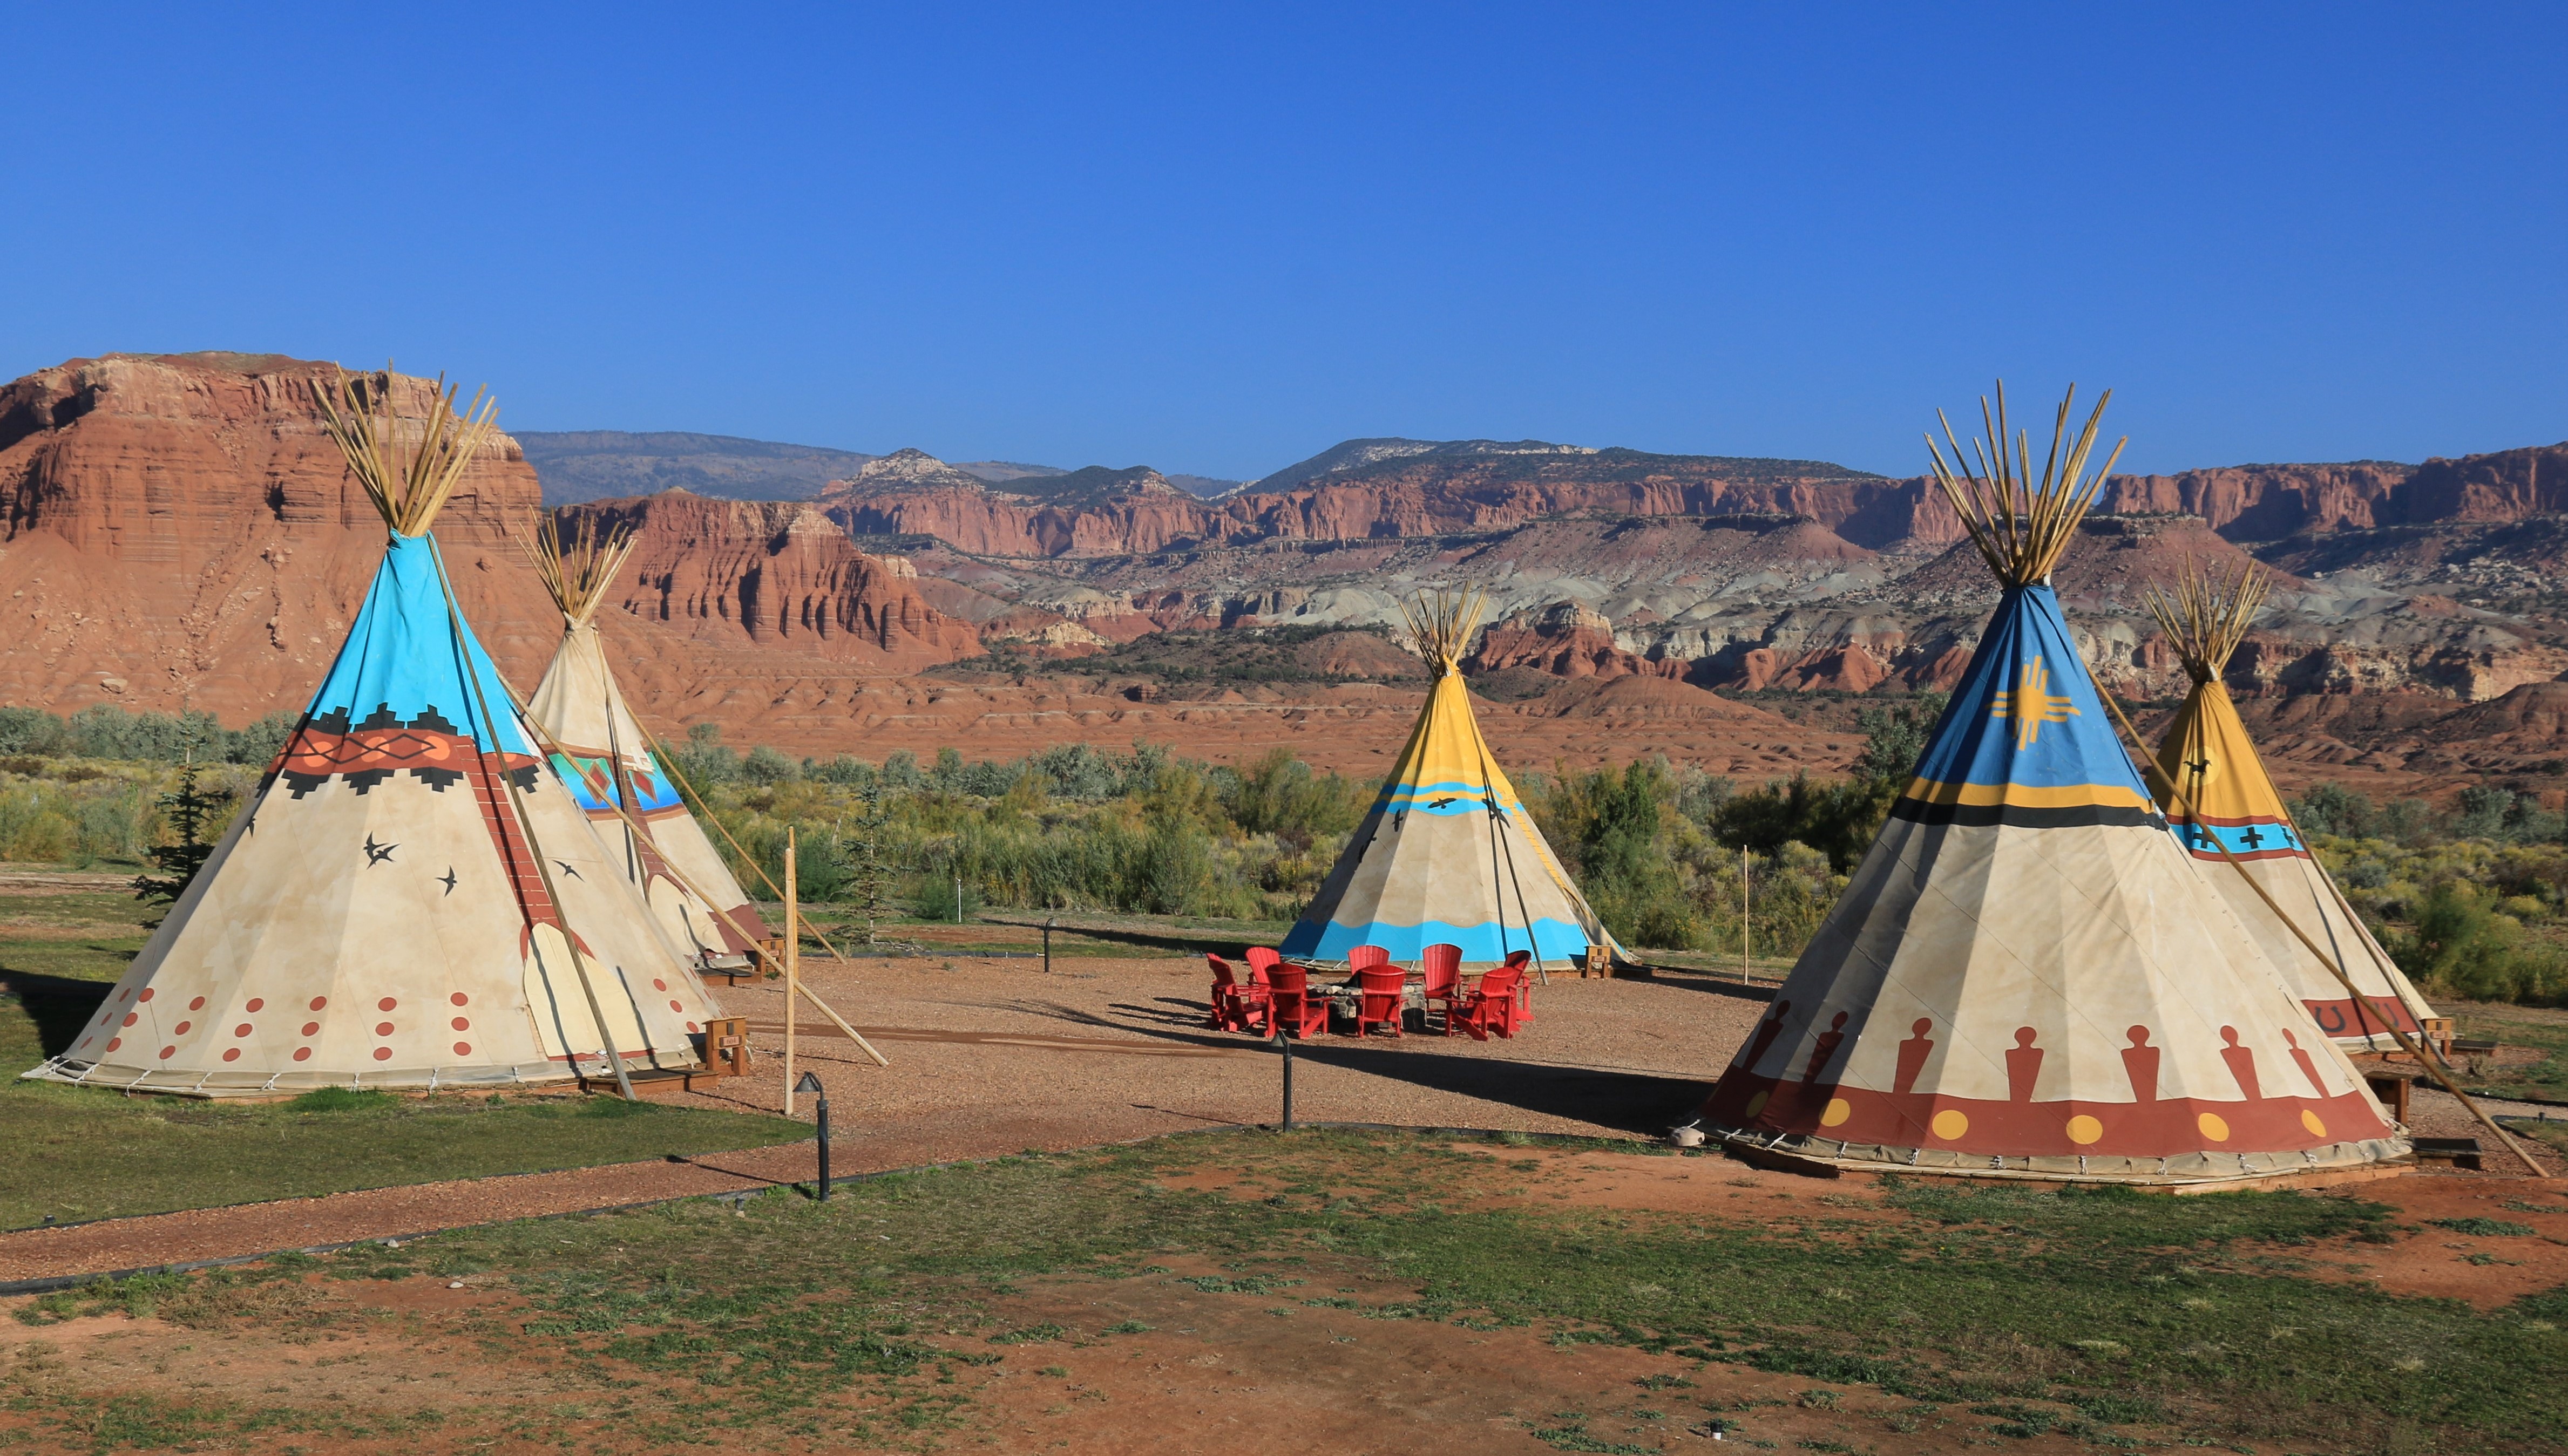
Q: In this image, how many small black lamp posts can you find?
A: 3